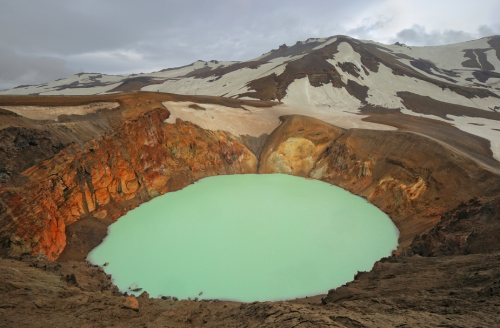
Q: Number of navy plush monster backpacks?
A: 0